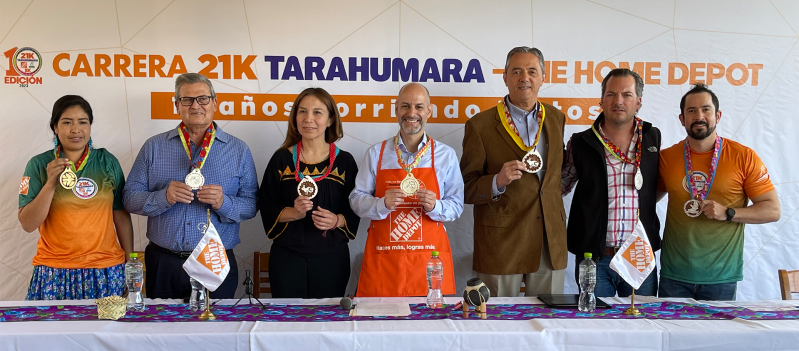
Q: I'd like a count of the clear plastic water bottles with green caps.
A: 3